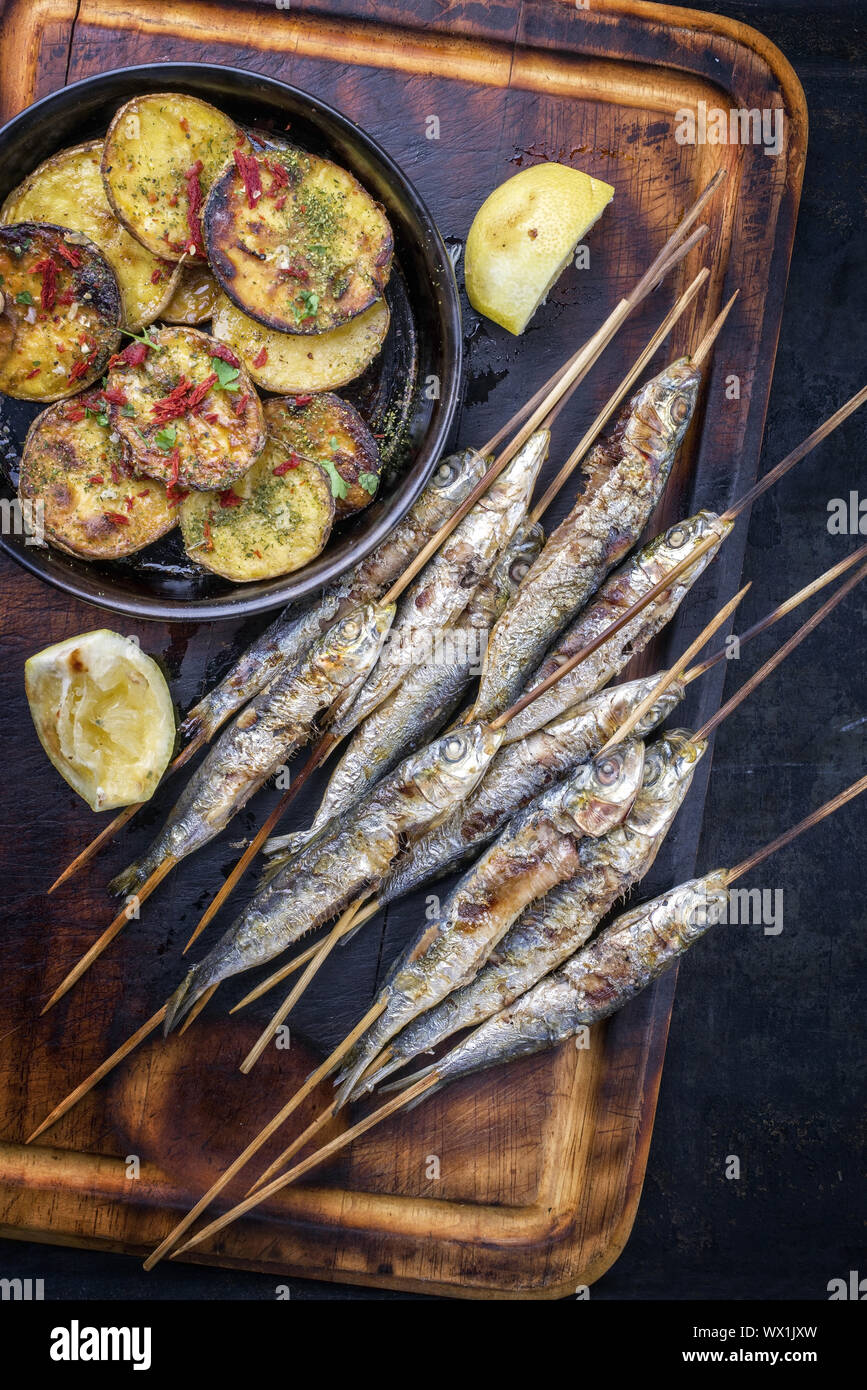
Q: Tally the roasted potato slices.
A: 10